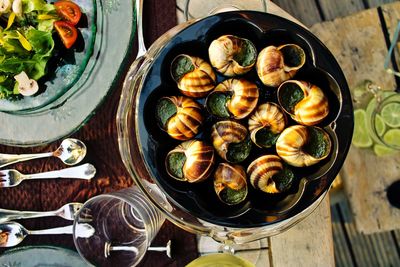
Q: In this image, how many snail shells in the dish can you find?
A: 12